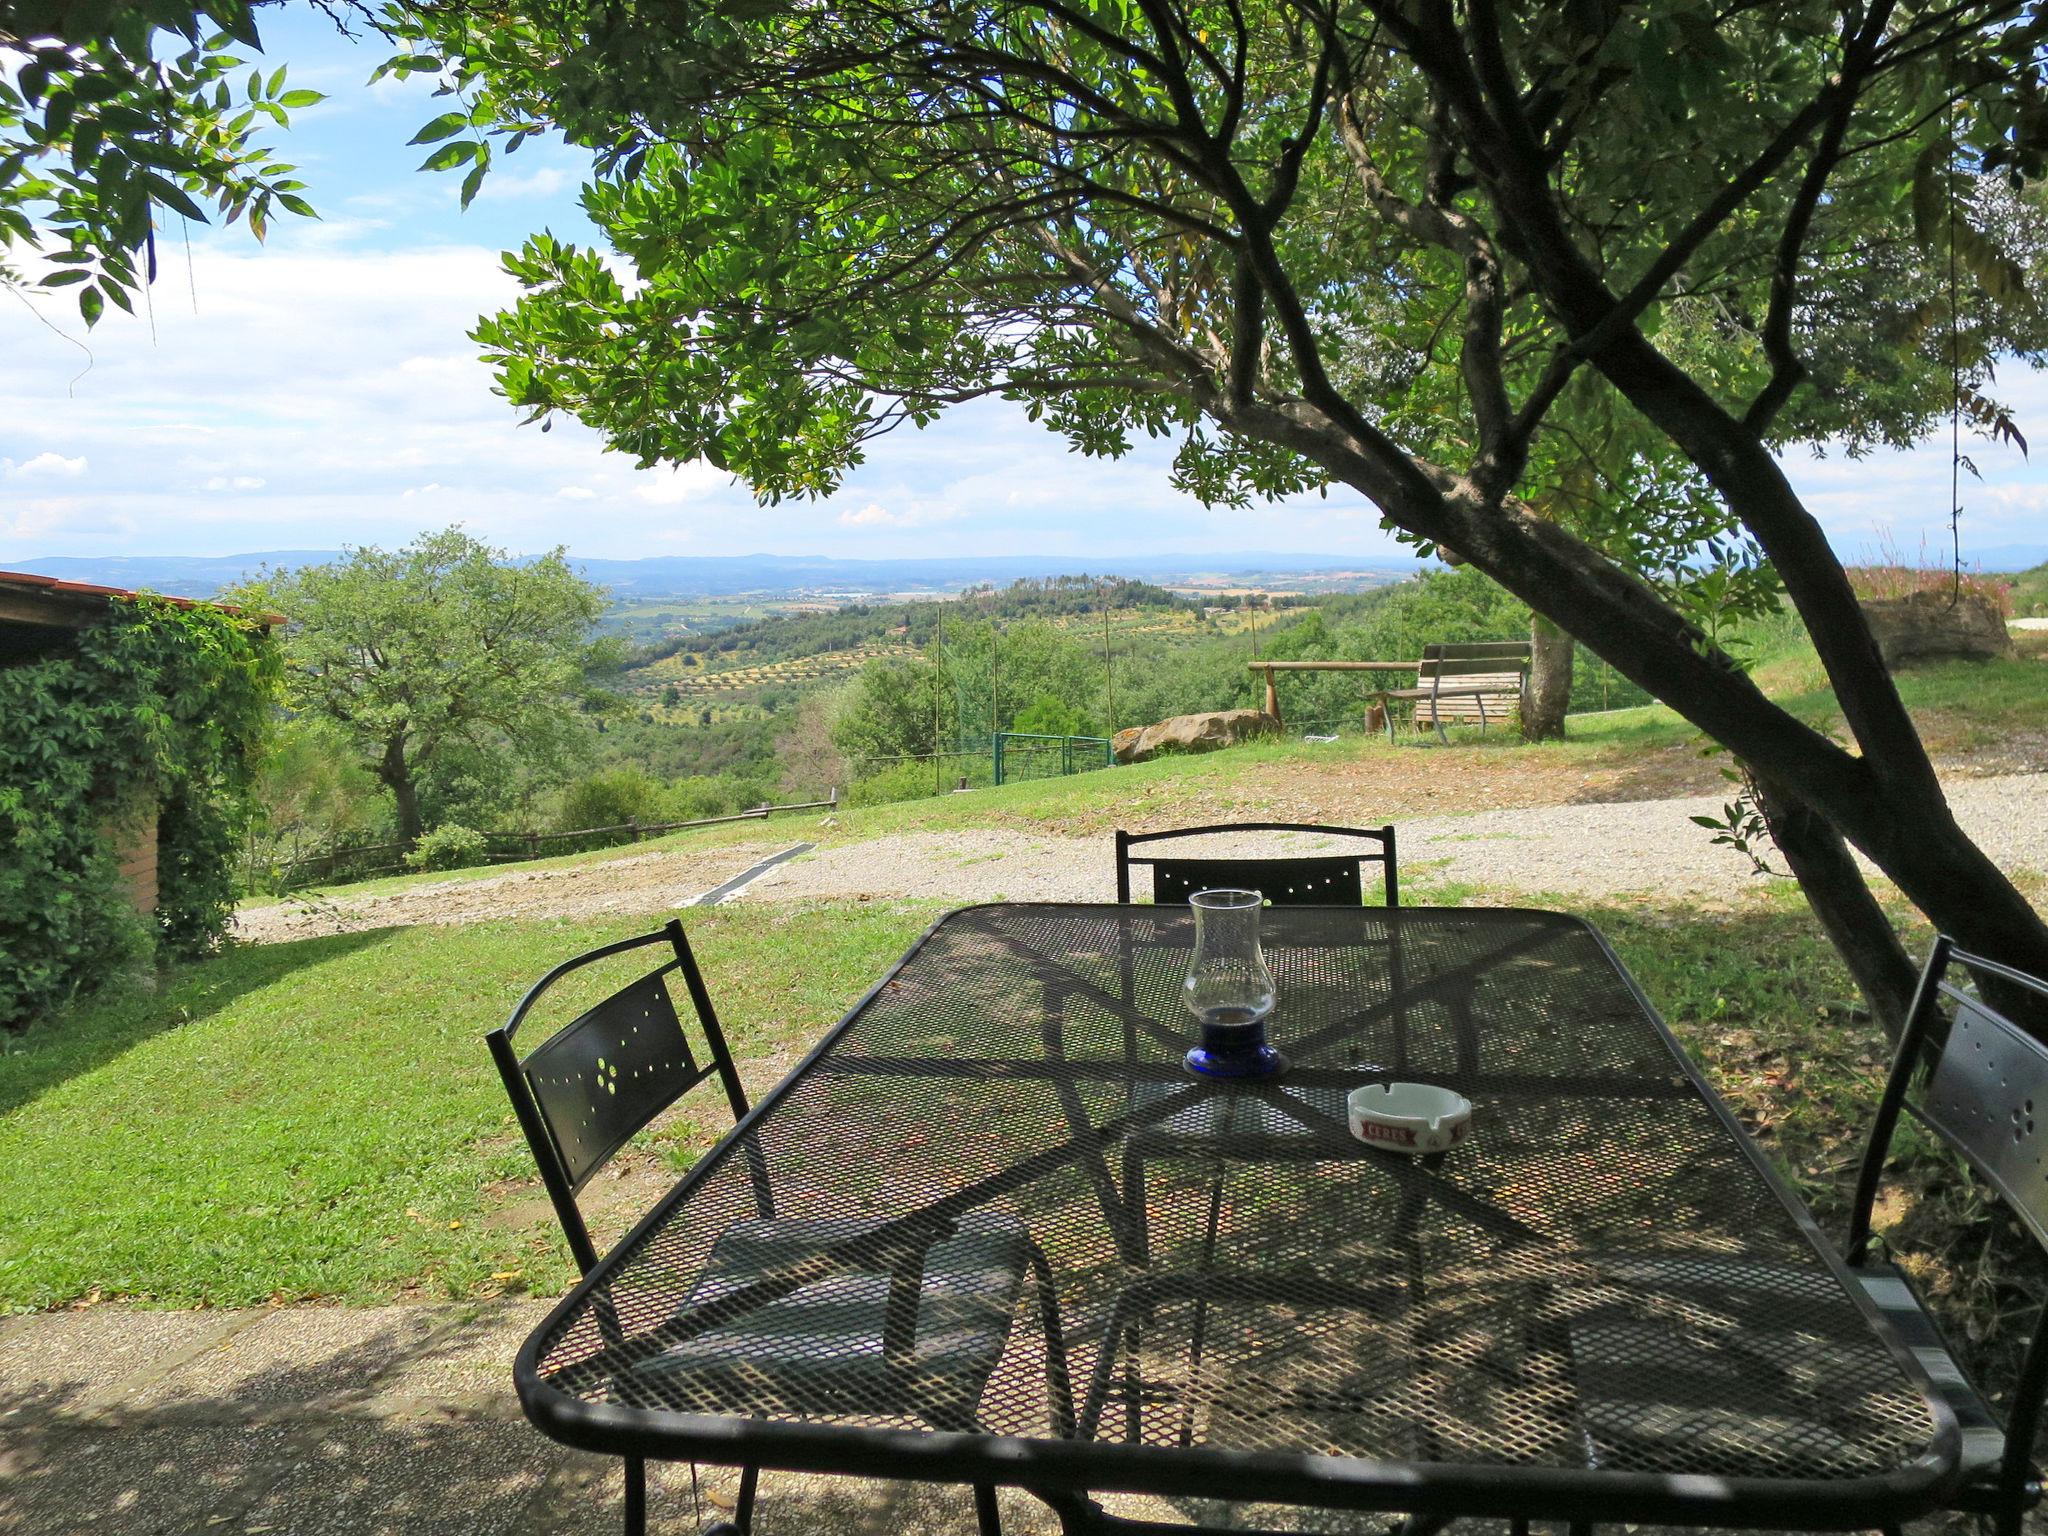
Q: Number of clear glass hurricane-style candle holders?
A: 1